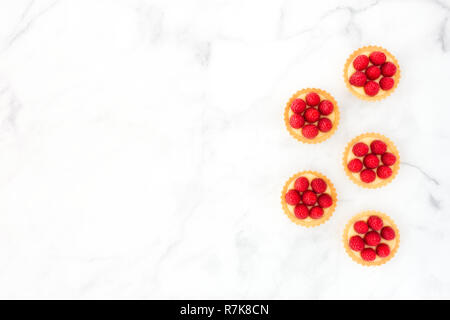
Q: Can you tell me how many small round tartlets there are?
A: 5